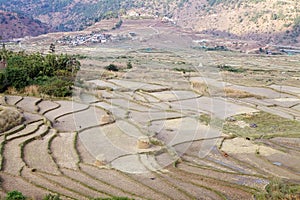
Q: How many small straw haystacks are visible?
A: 3